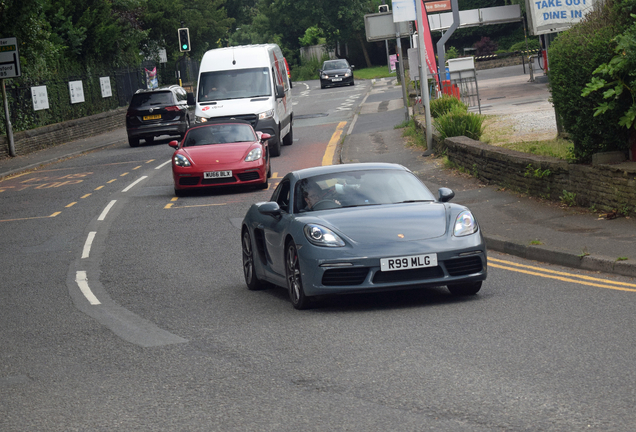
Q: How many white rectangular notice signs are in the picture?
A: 3